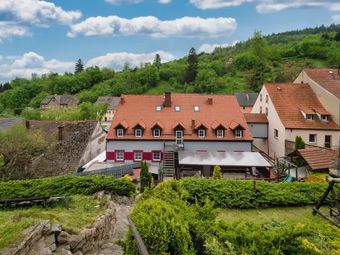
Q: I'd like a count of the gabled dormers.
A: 7